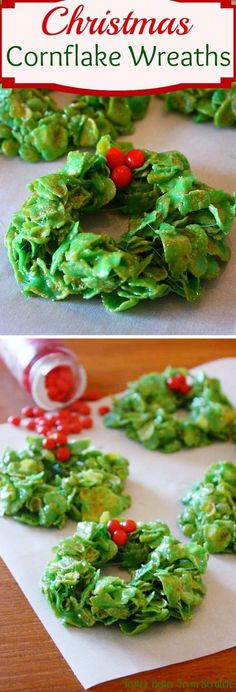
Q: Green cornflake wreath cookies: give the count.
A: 7